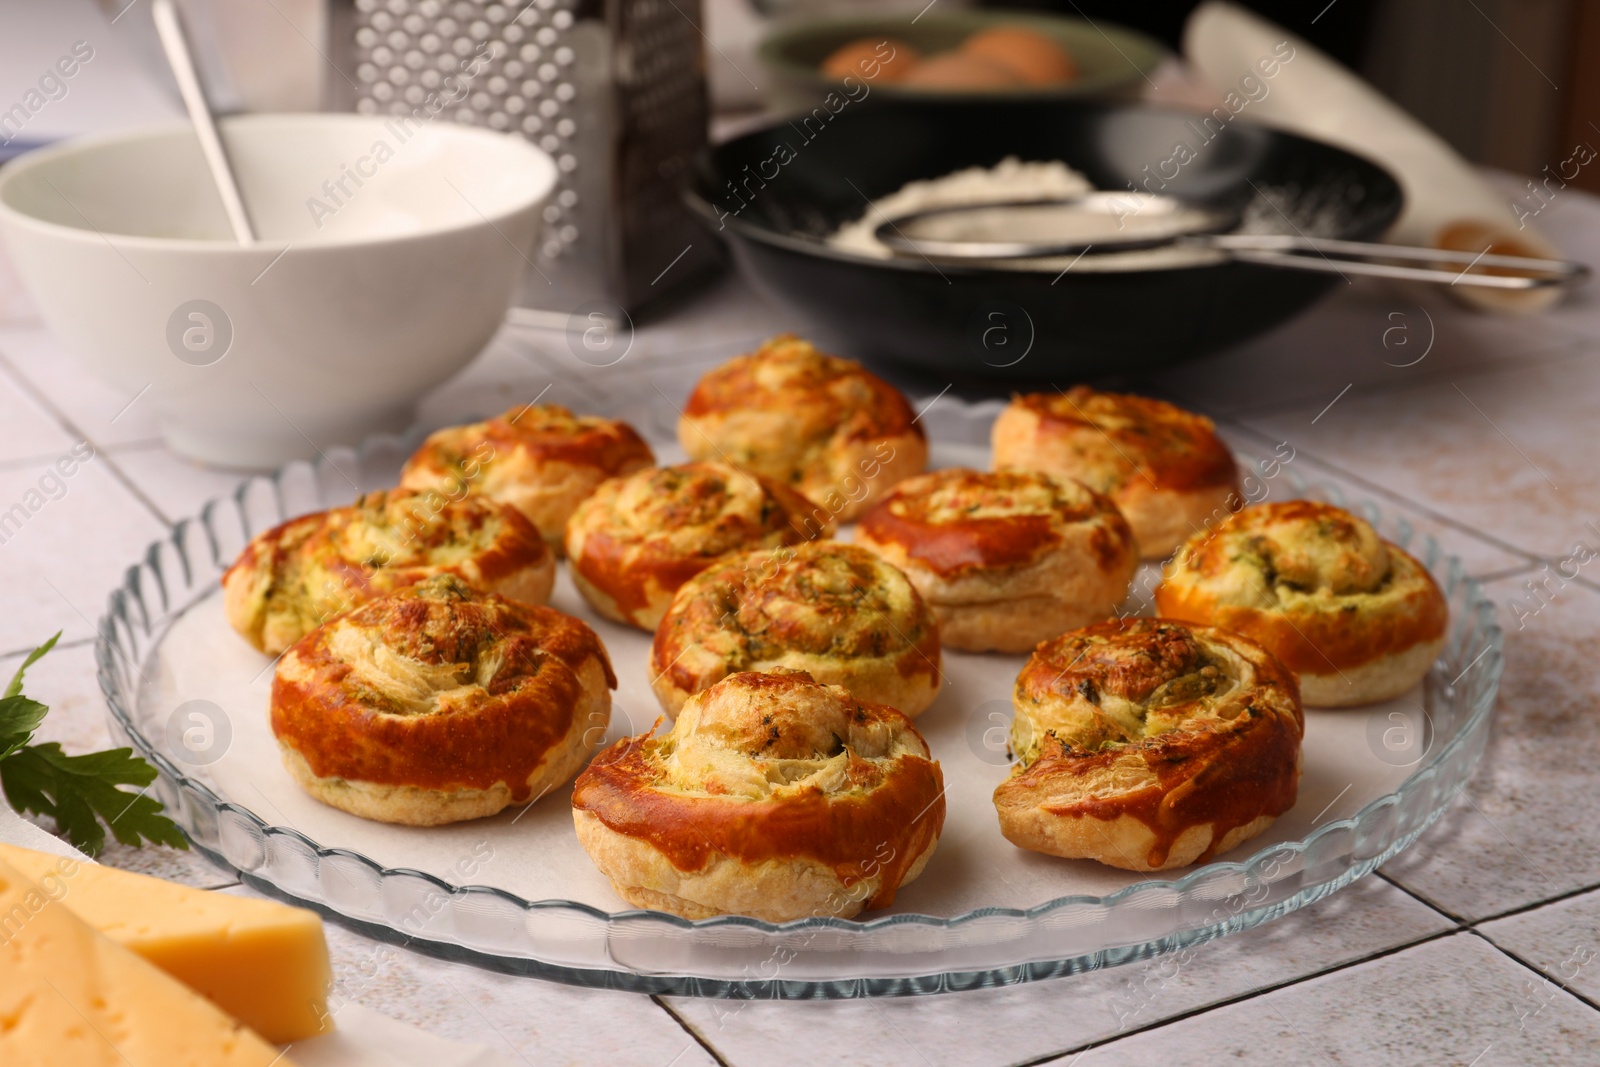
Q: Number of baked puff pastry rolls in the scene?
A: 11